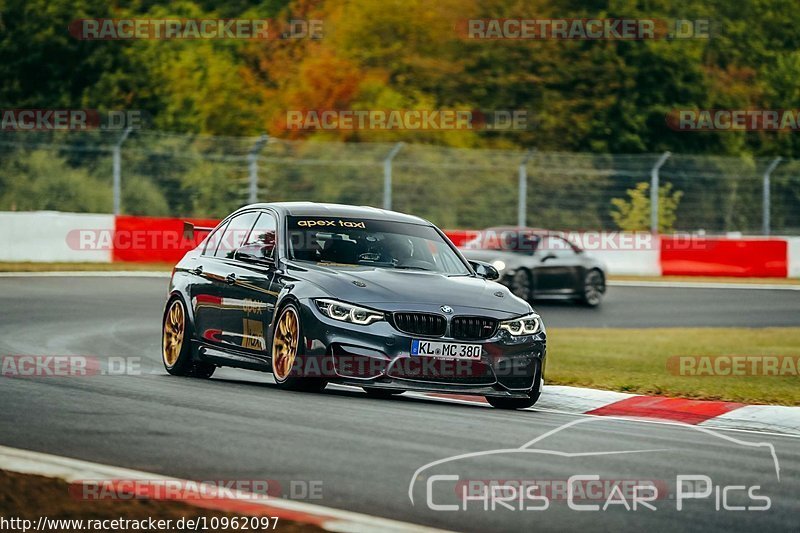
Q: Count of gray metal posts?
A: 6